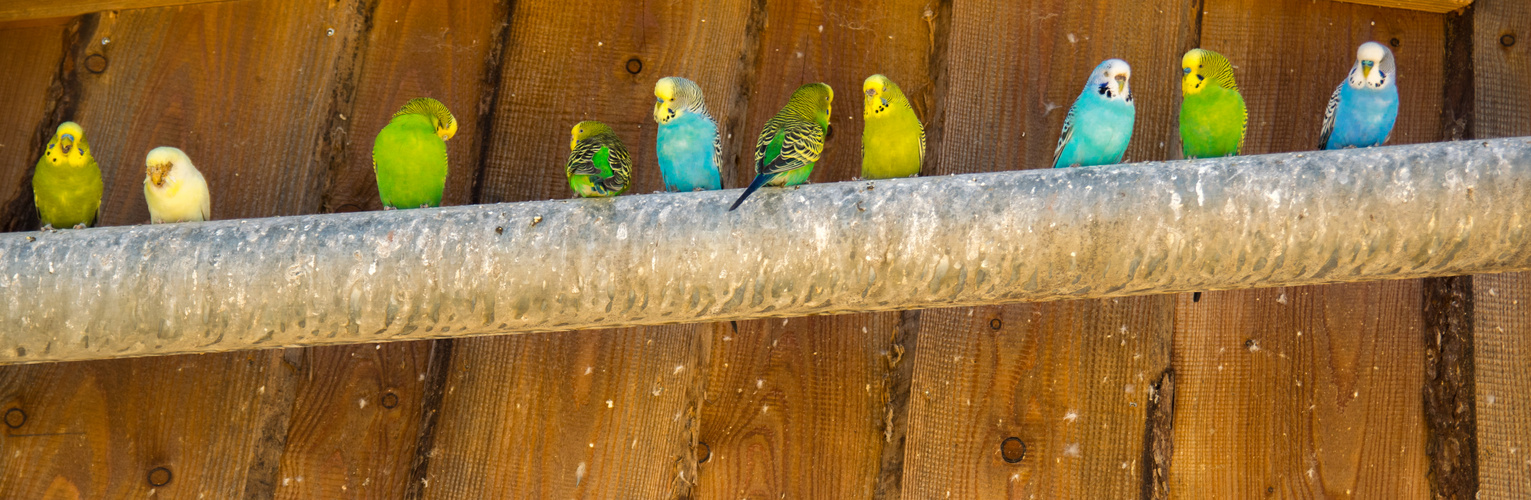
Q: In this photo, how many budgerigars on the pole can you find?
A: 10